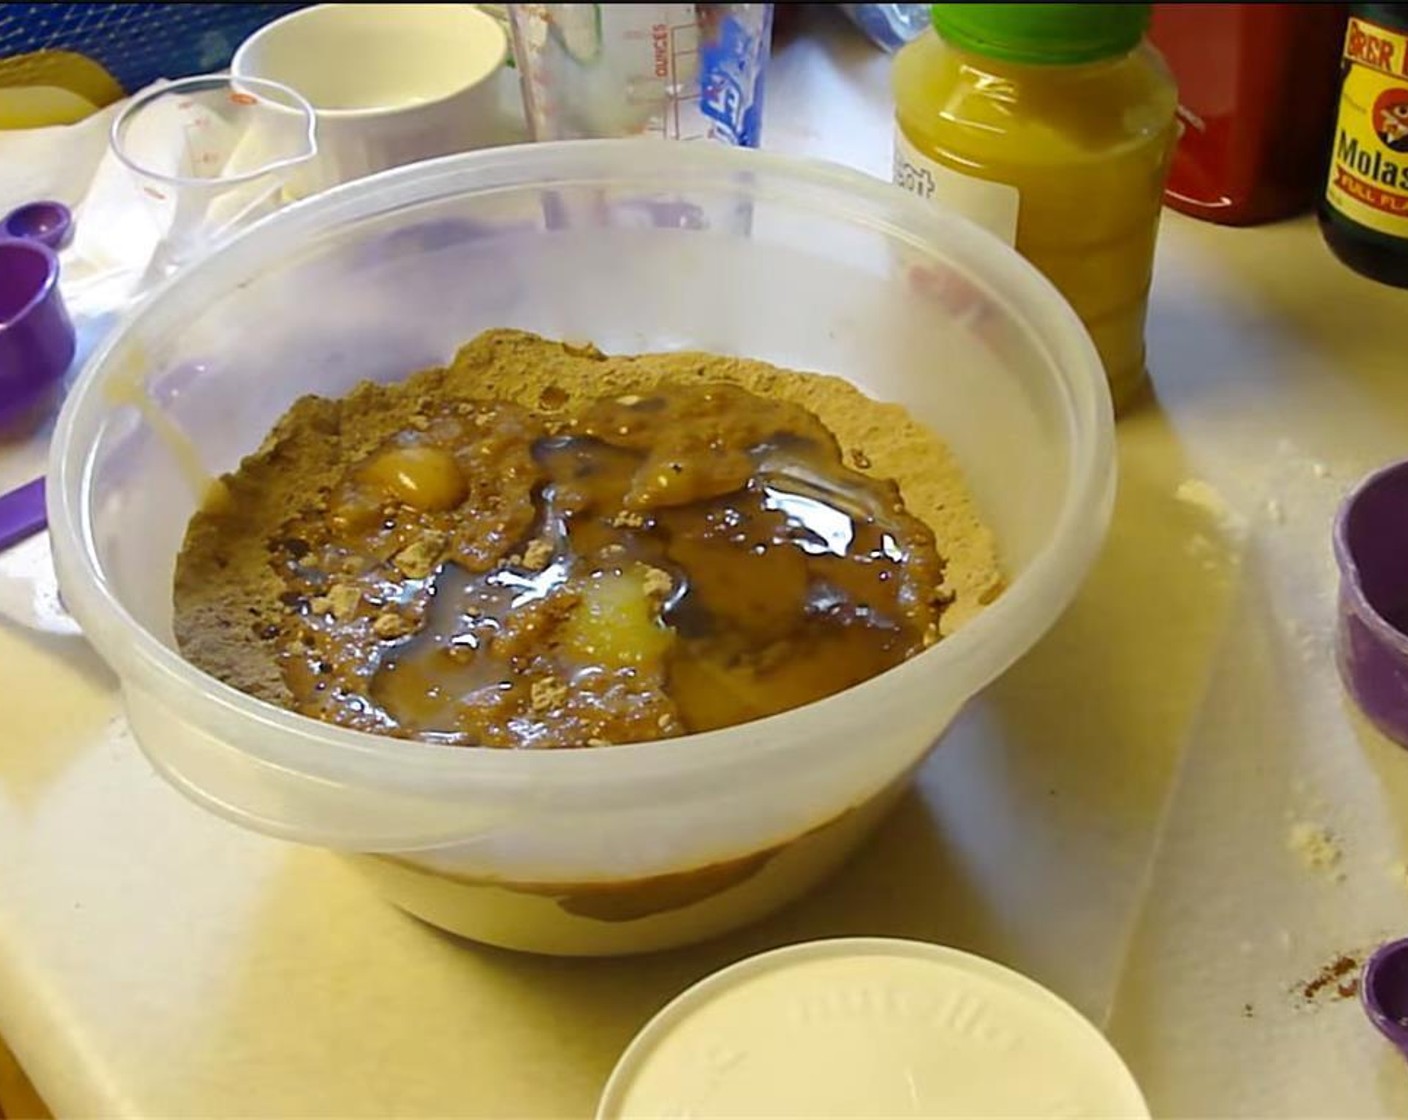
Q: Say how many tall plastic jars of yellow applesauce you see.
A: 1